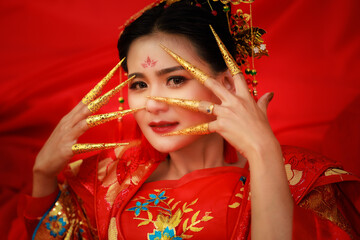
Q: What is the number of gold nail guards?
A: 8